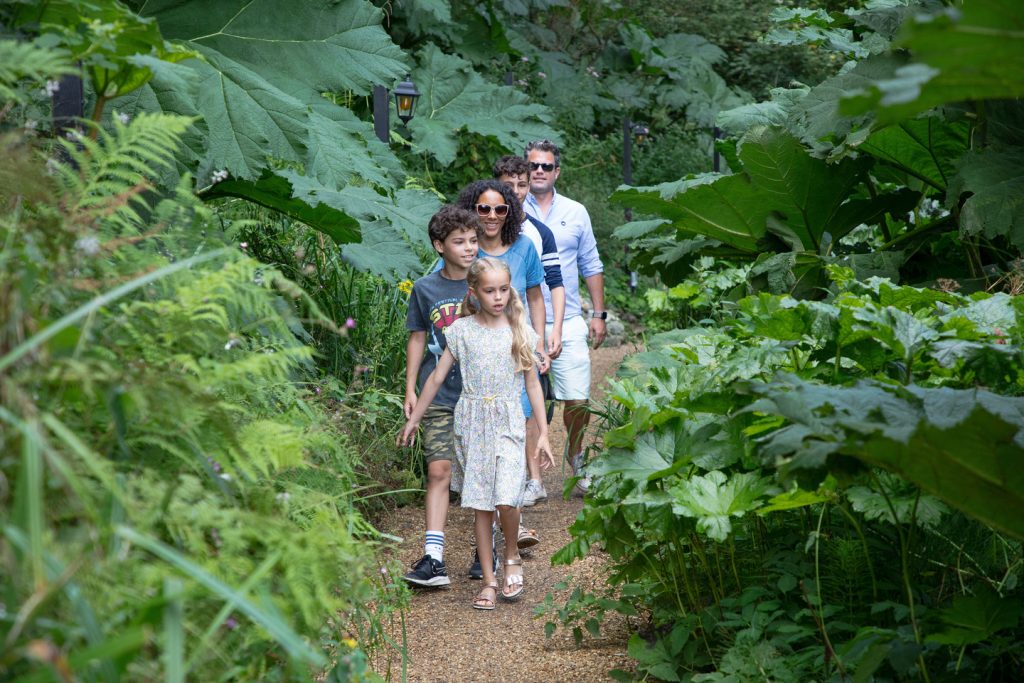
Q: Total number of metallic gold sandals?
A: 2